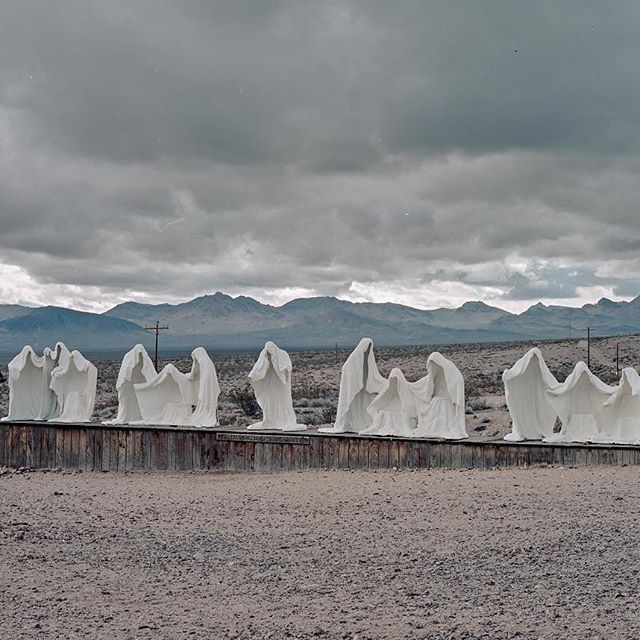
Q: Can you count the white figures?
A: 13